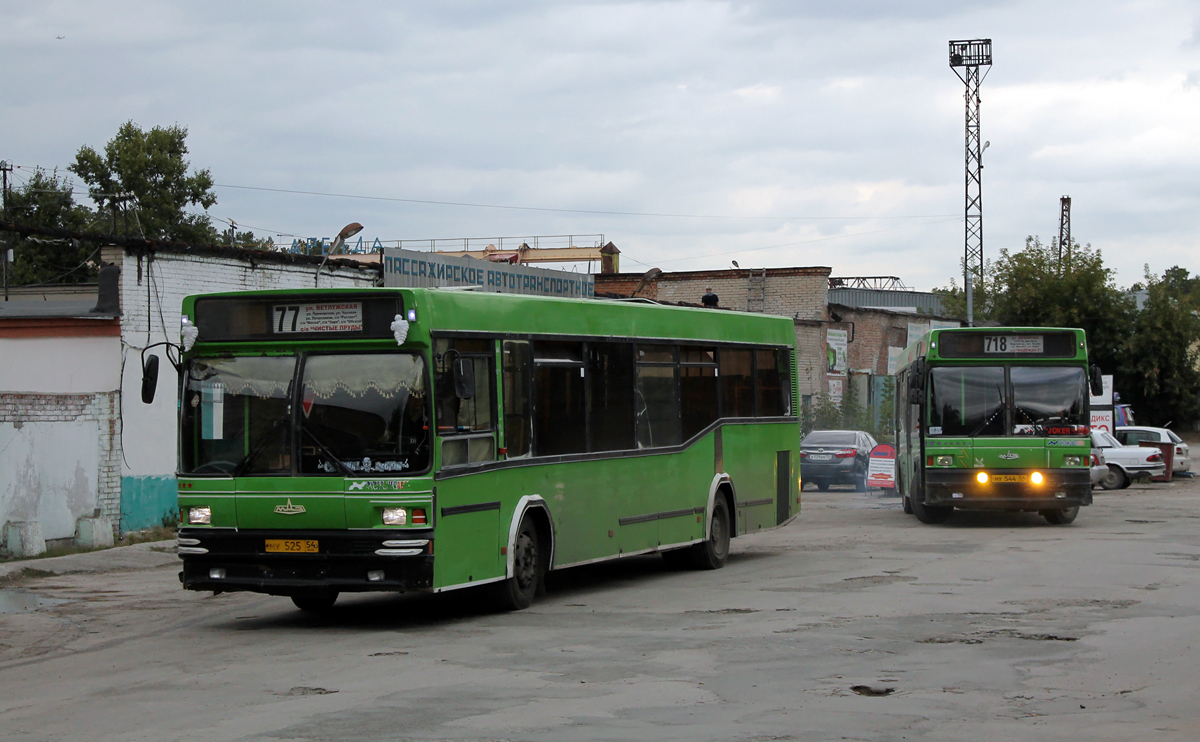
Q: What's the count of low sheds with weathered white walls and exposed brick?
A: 1